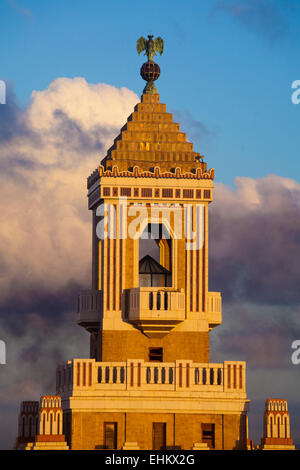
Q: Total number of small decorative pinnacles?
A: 3